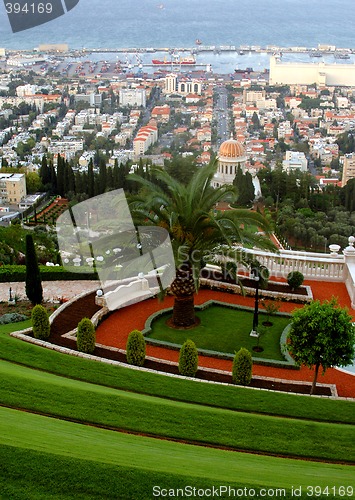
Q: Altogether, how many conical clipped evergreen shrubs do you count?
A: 5